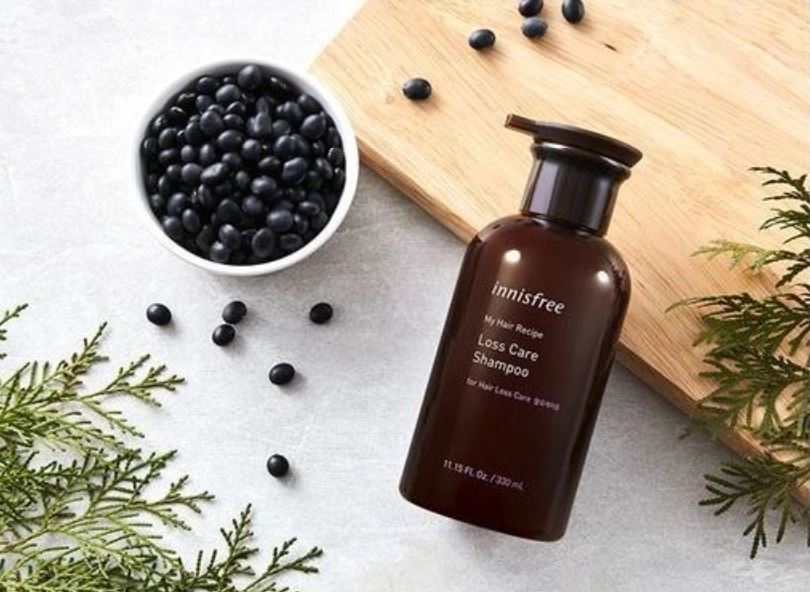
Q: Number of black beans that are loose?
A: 11